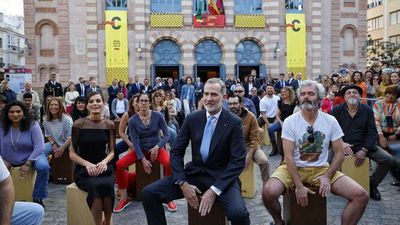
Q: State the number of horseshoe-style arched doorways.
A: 3